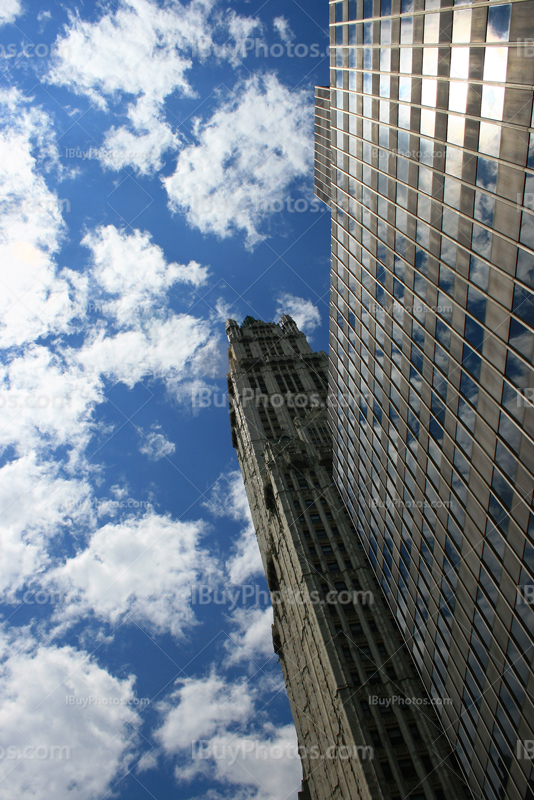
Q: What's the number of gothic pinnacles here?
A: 2